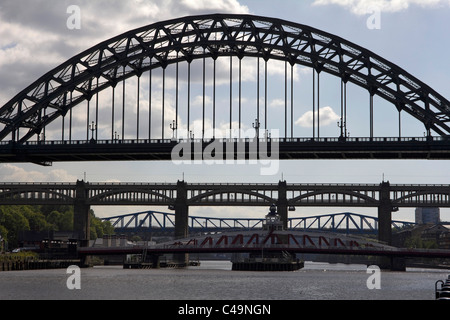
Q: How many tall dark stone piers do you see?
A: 4